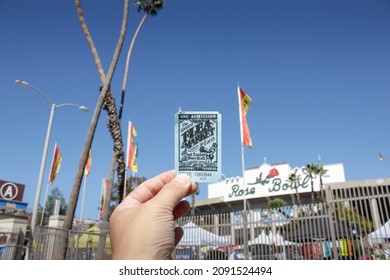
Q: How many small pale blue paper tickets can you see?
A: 1